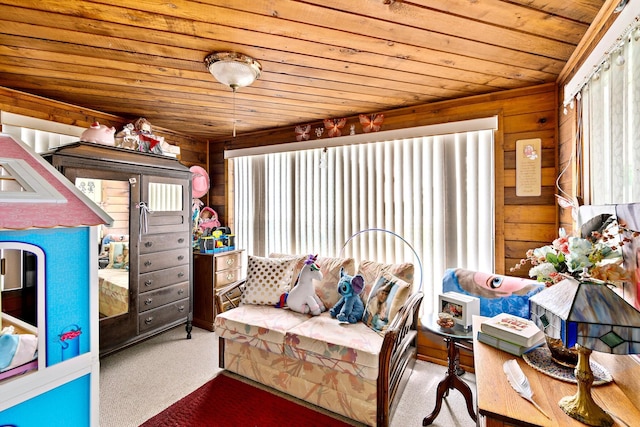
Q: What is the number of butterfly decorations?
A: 3